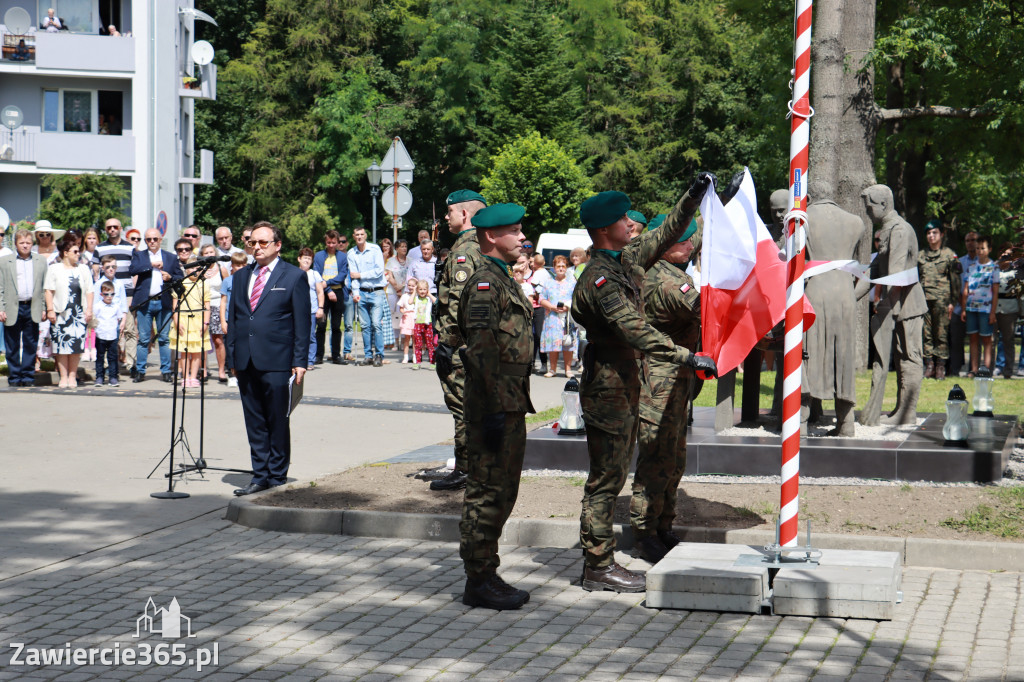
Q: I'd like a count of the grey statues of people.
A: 3